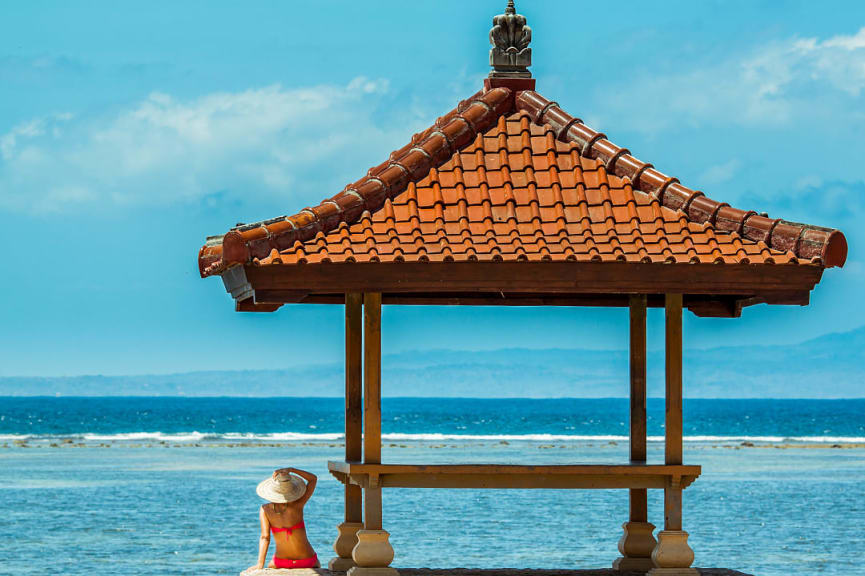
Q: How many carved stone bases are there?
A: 4